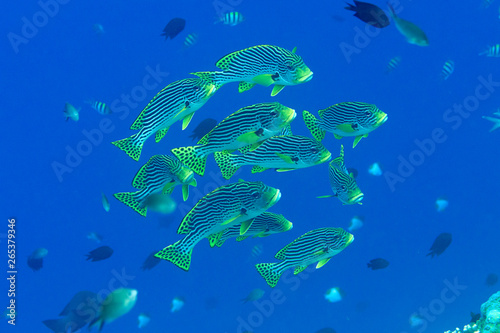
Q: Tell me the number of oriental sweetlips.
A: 10